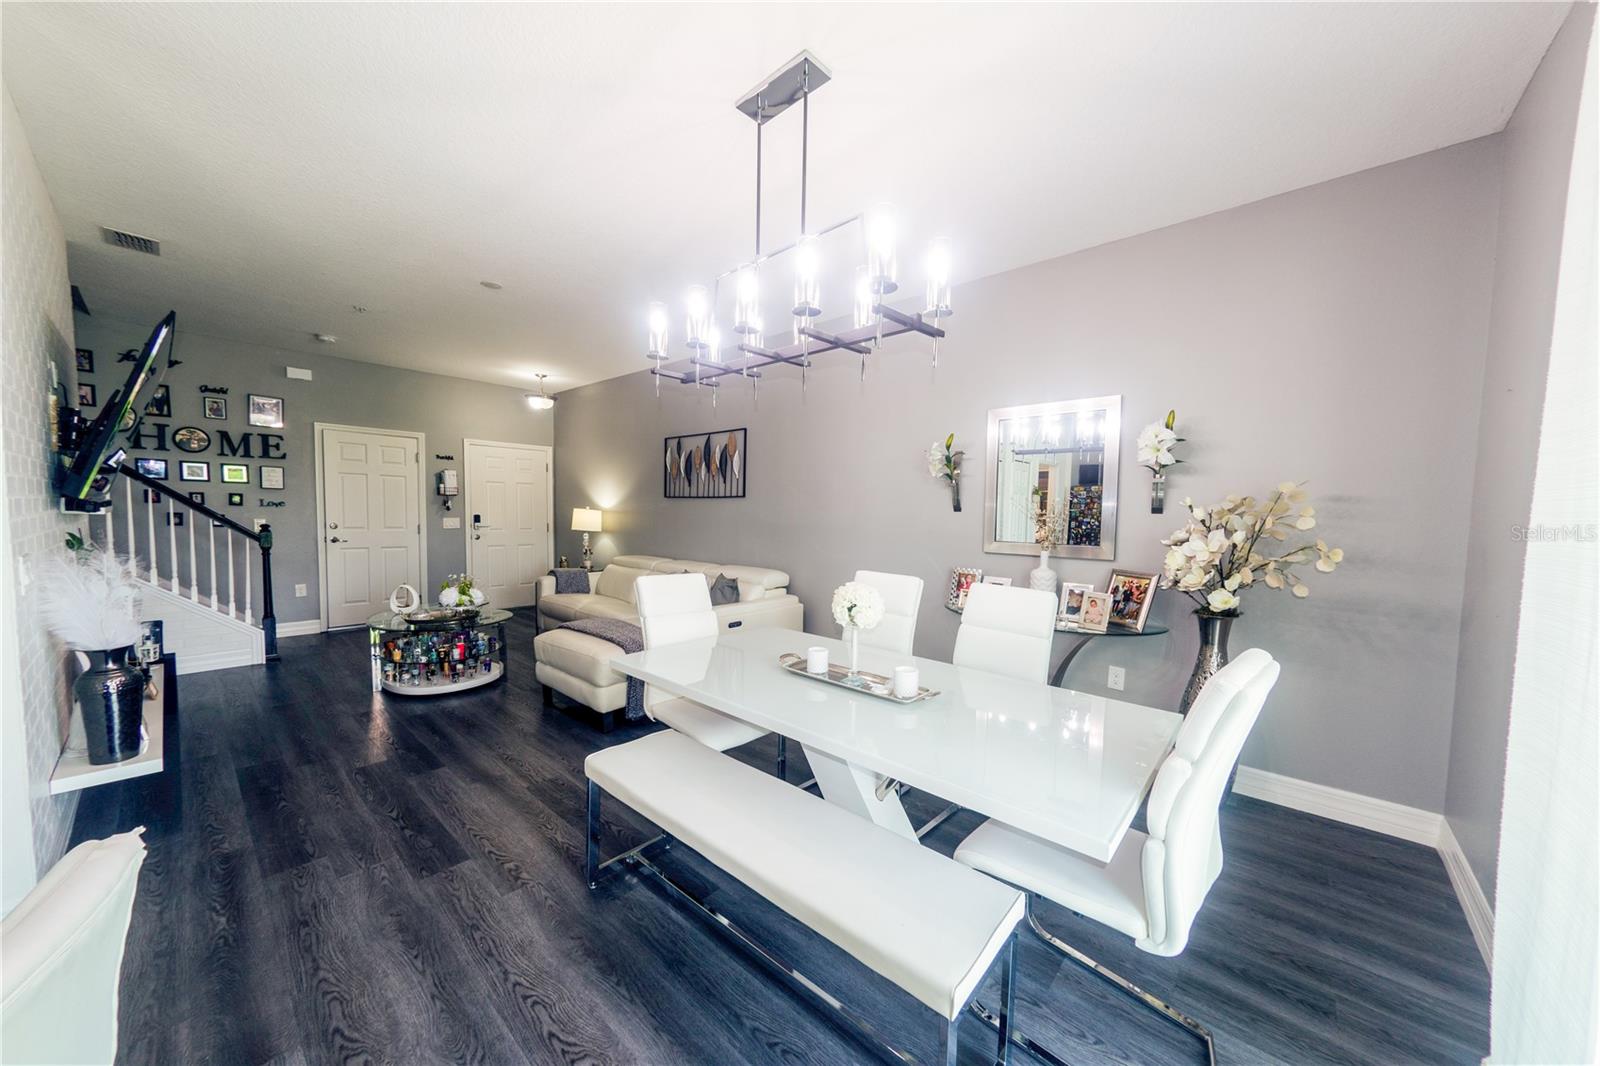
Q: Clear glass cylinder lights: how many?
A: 10